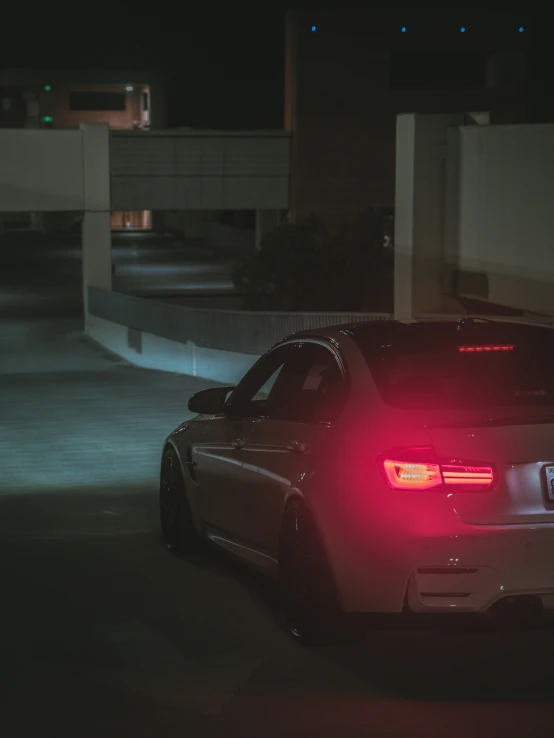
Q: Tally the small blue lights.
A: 4